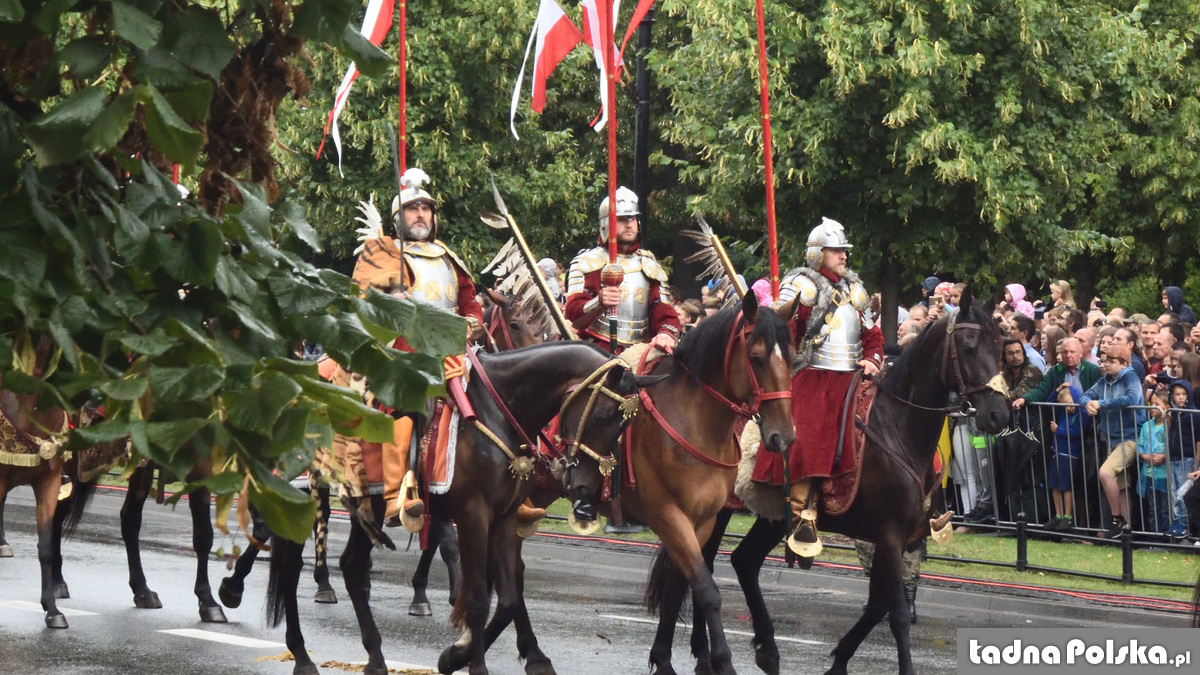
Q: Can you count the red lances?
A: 3